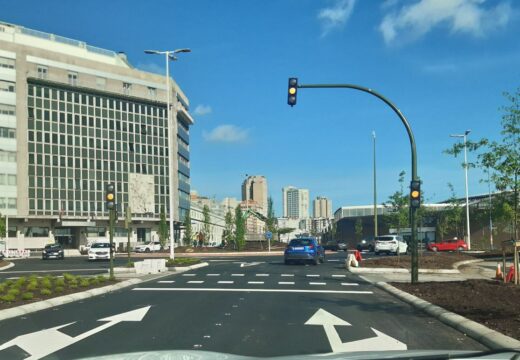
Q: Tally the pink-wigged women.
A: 0